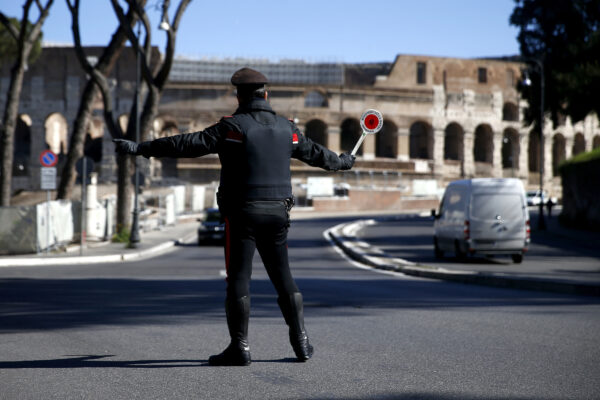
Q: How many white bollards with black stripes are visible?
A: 0